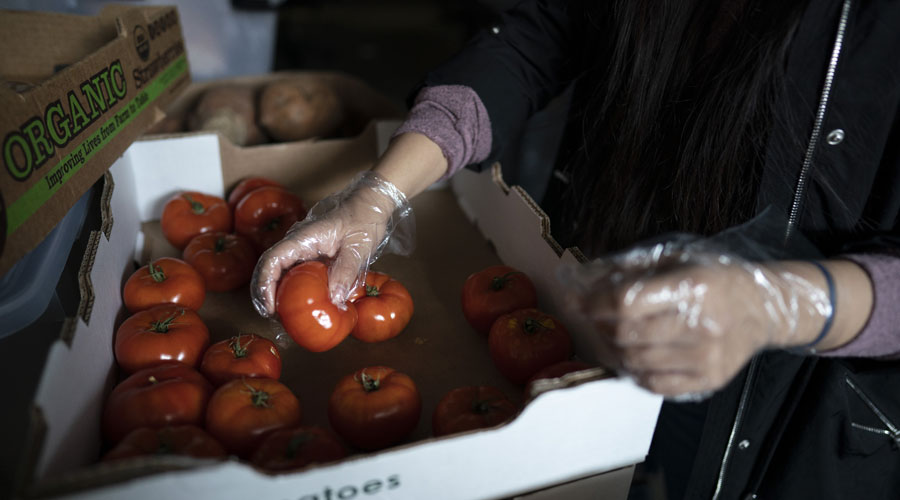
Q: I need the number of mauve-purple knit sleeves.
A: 2